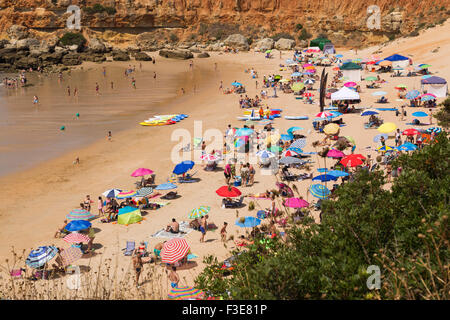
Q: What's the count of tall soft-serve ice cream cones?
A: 0